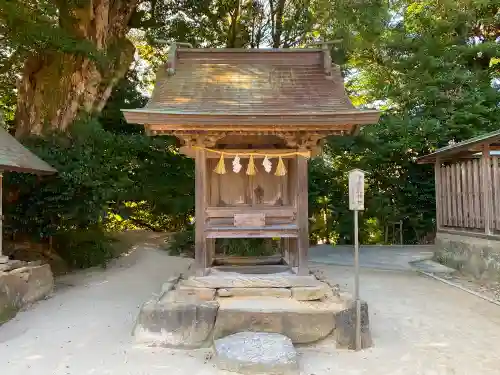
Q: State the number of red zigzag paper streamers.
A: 0